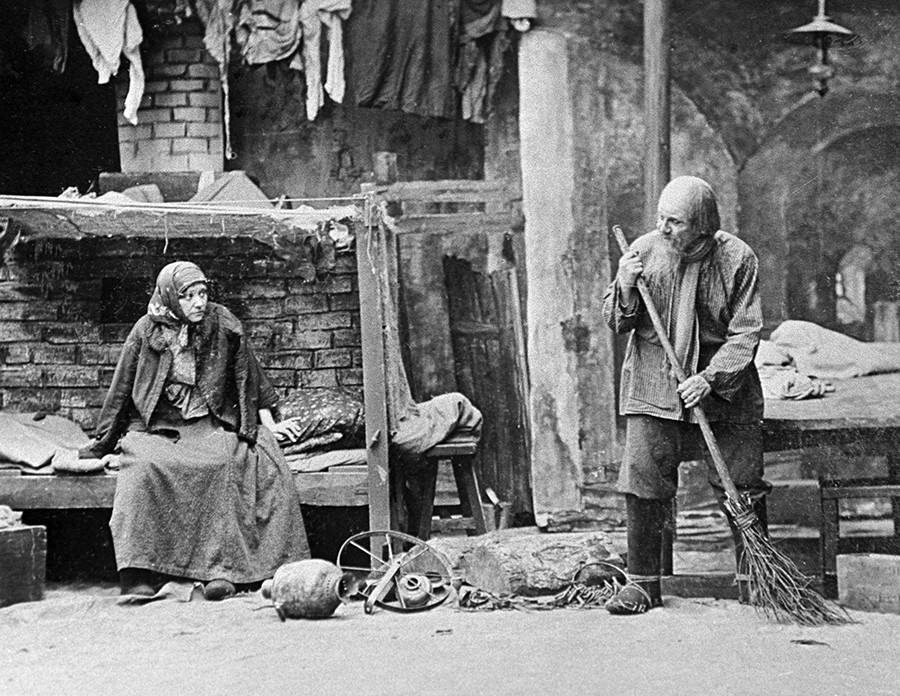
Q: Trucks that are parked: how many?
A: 0